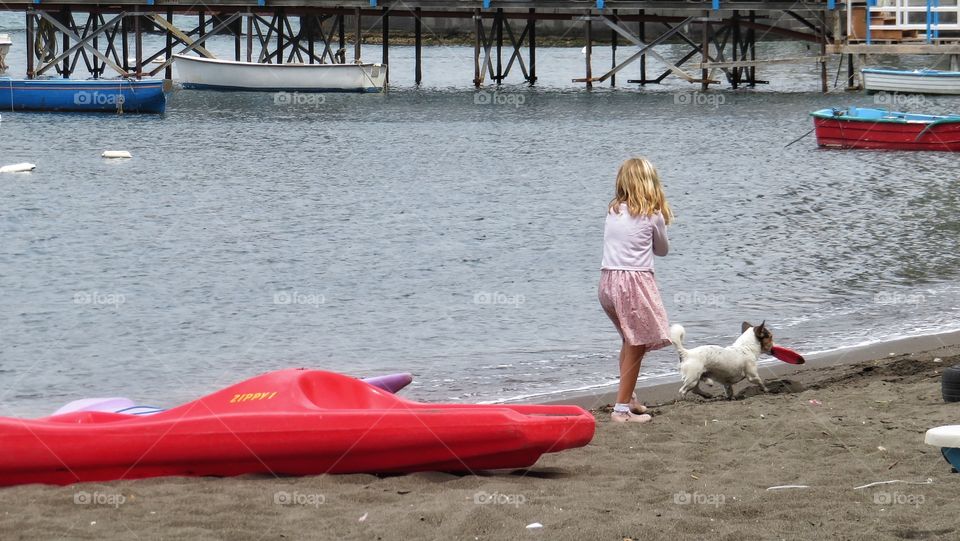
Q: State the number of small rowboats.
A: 4